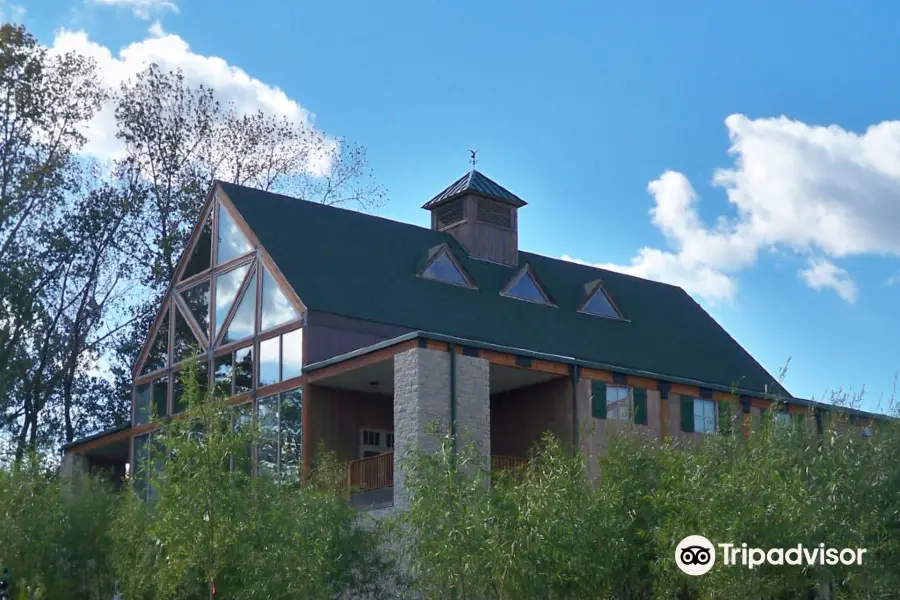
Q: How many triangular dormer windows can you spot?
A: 3